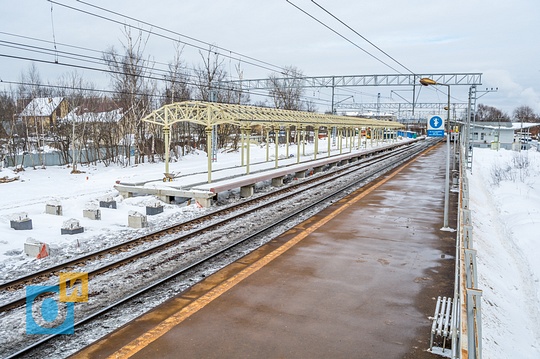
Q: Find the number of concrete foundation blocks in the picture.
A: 8